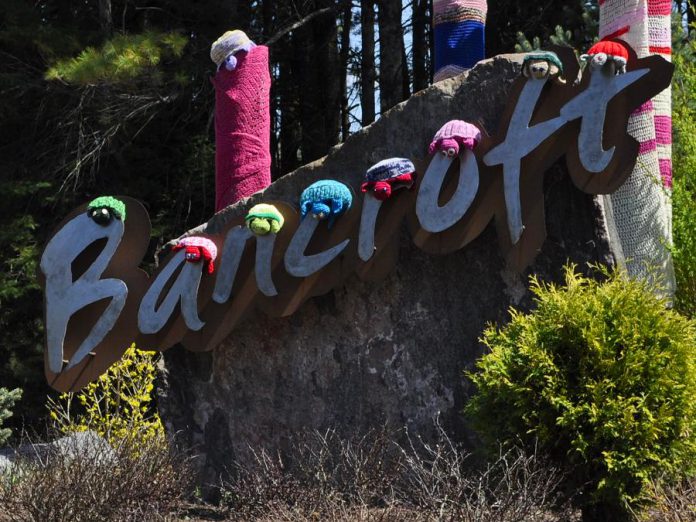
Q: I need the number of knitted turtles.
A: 9